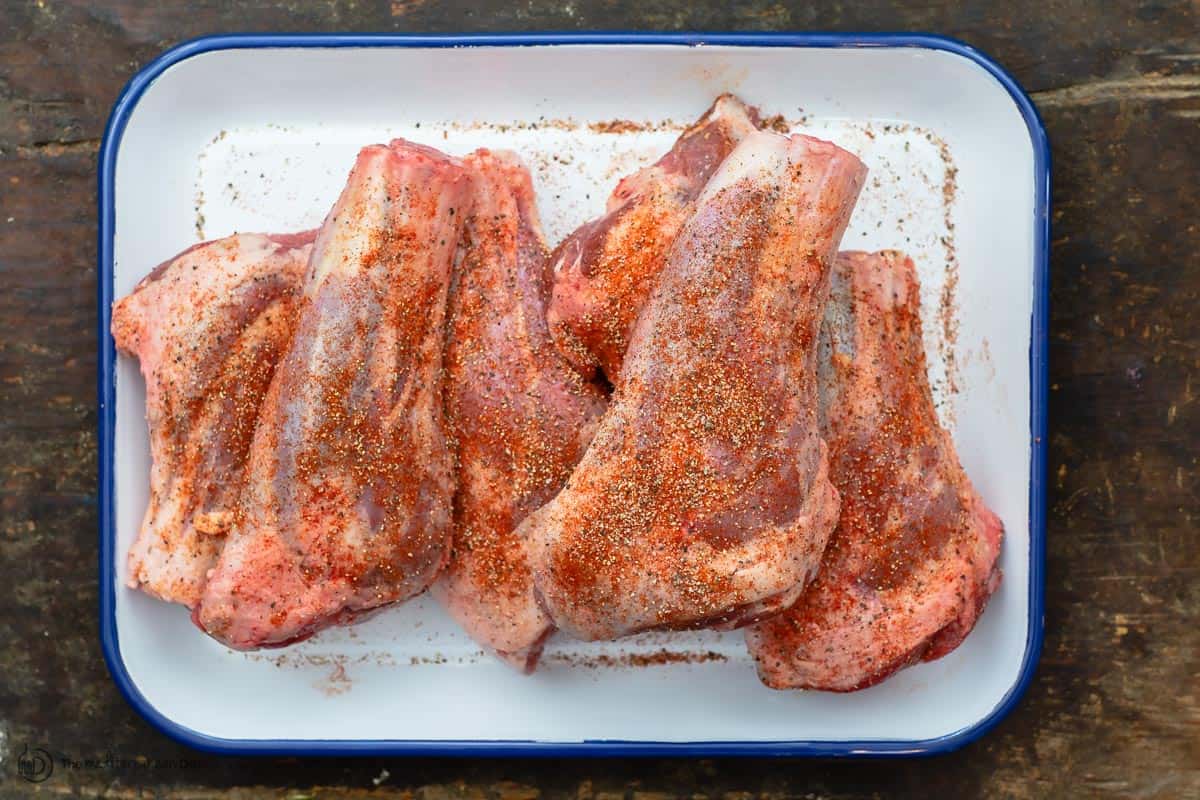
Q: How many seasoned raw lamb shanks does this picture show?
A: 6